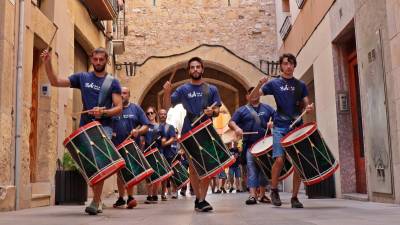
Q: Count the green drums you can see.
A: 7